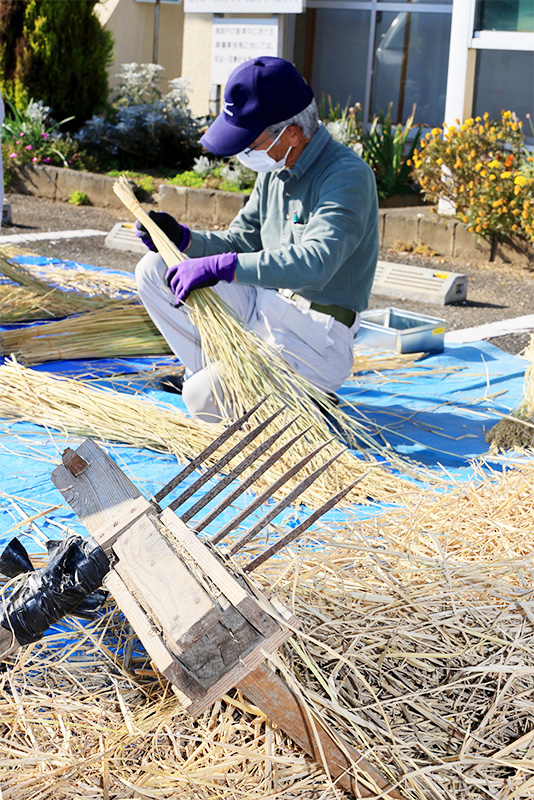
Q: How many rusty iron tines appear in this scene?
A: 7